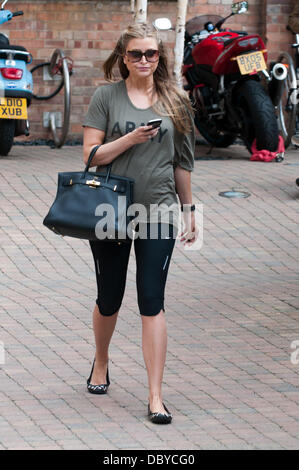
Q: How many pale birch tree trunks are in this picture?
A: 2